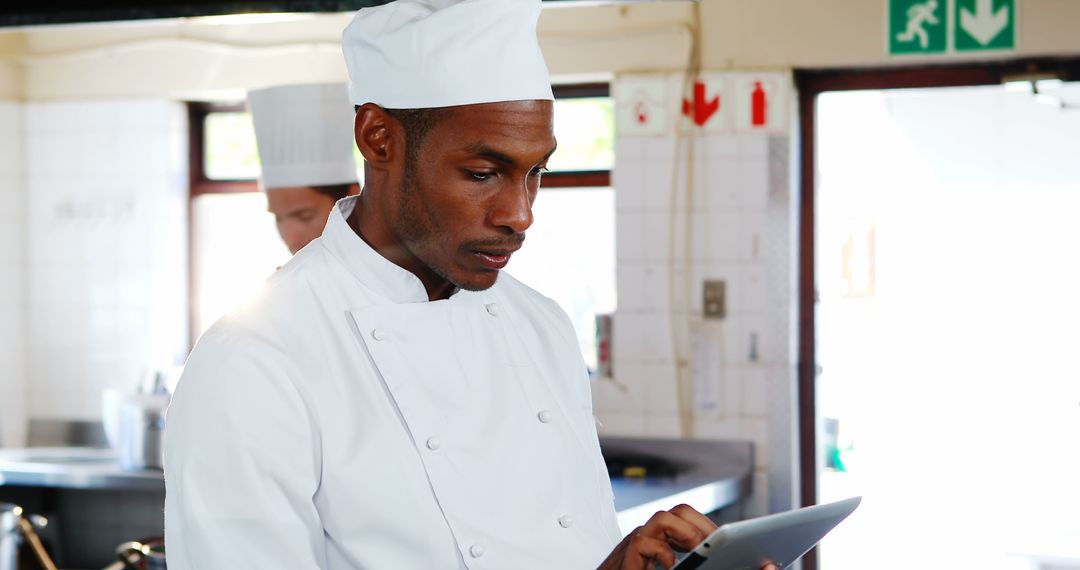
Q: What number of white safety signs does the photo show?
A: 3